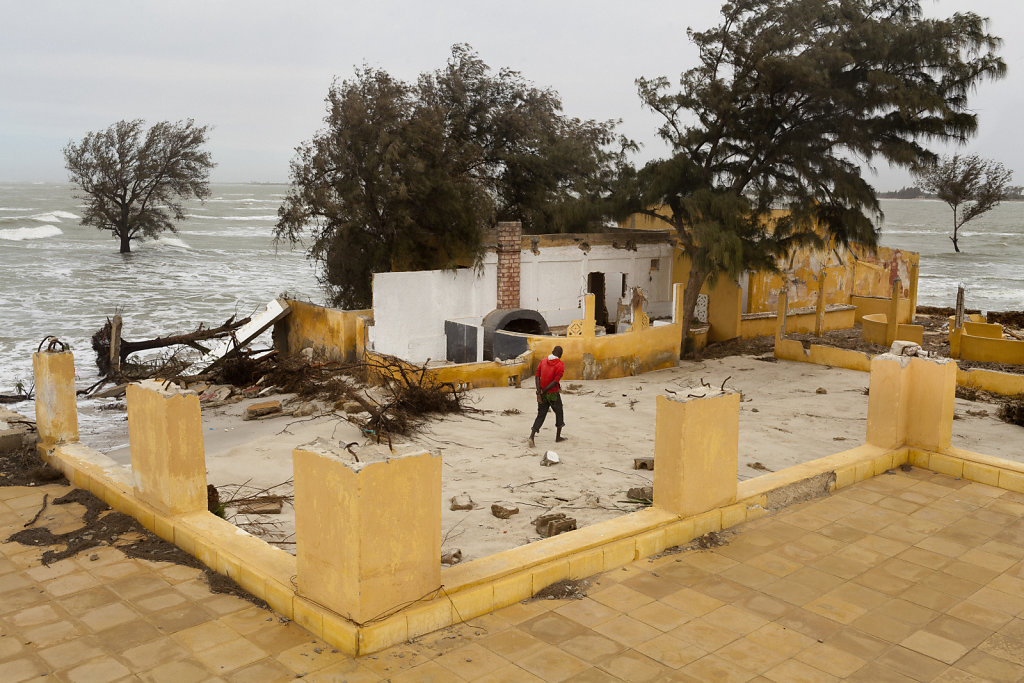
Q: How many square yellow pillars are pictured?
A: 5